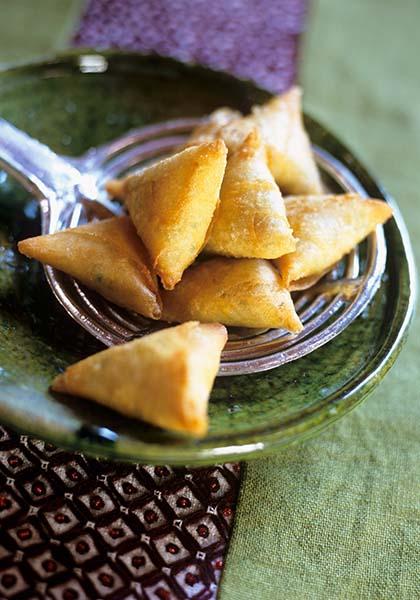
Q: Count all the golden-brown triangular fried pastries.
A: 8